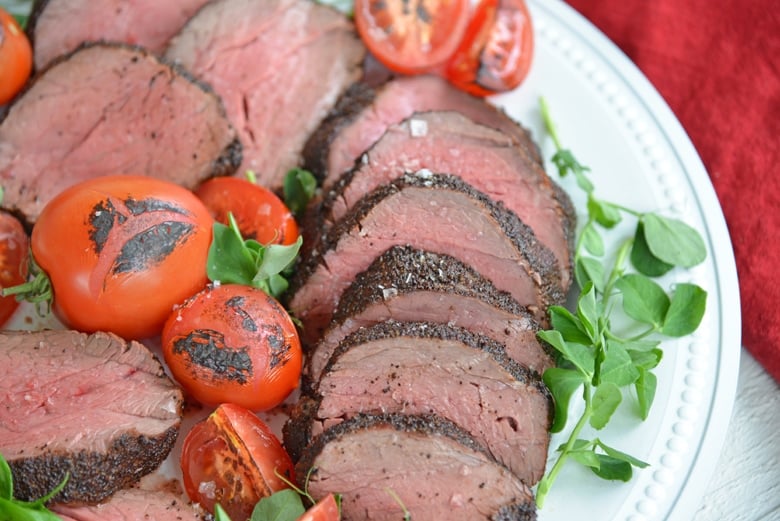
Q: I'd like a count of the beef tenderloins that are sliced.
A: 11